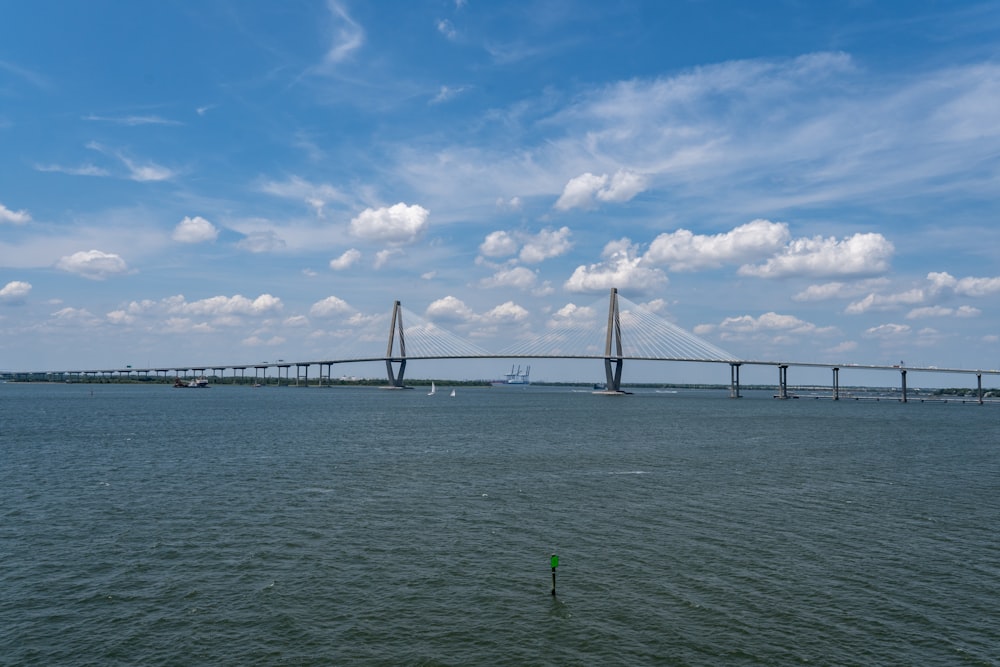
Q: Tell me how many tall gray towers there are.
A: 2